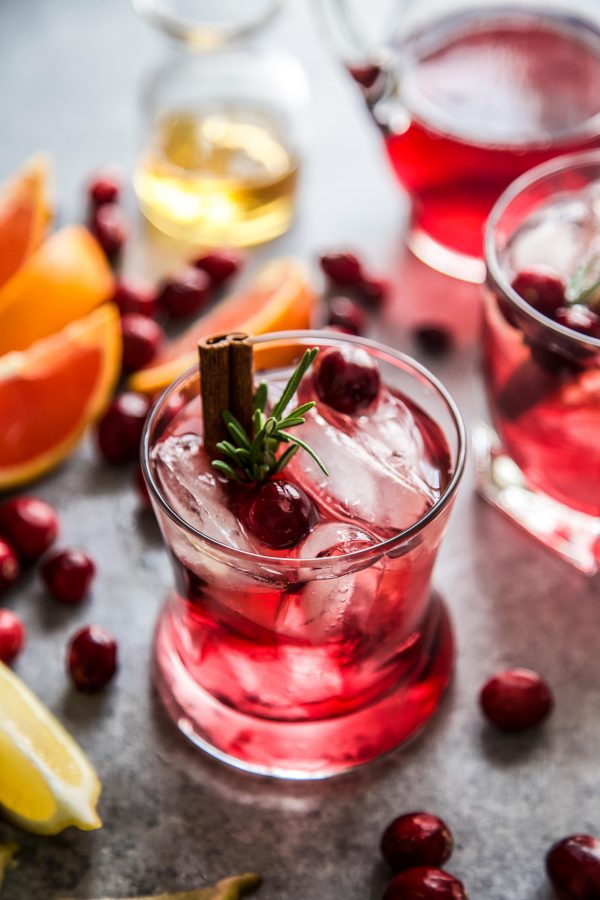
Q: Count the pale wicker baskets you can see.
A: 0